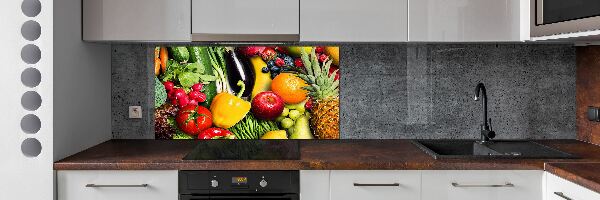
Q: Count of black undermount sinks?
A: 1